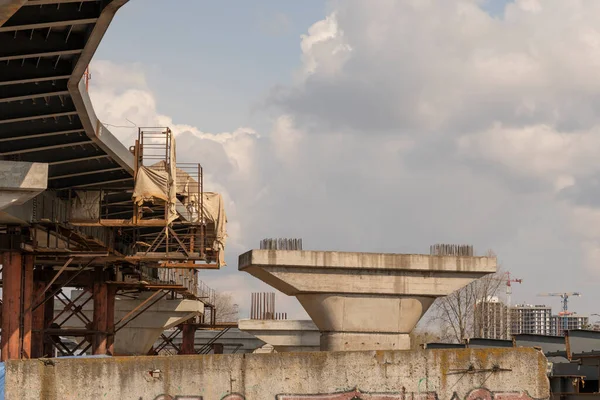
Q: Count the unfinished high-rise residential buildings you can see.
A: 3